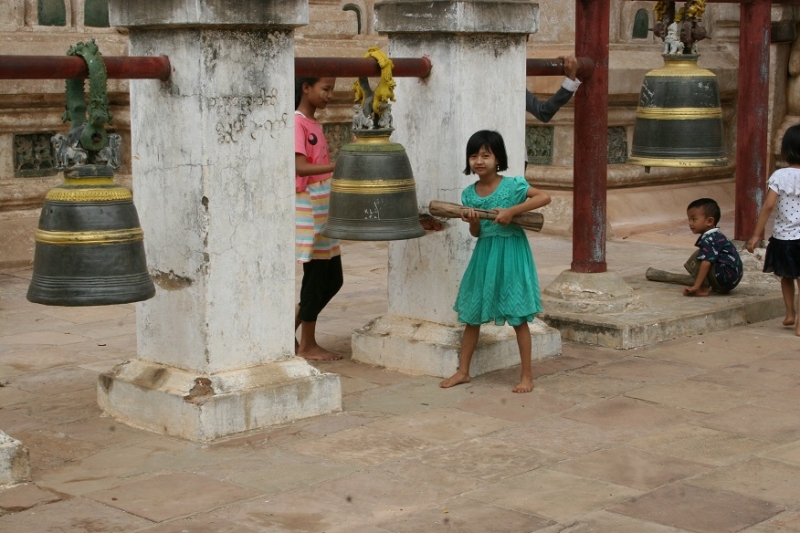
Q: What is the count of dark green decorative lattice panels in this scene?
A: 4